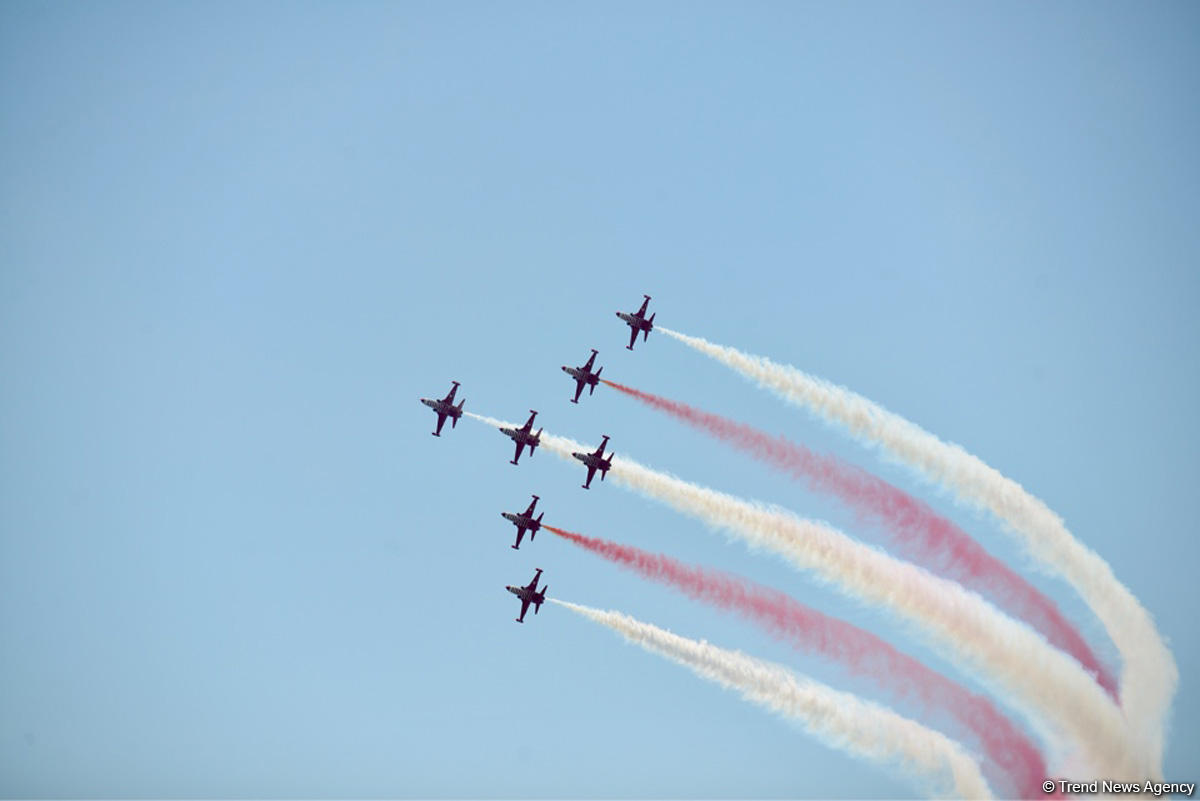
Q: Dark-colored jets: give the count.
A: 7